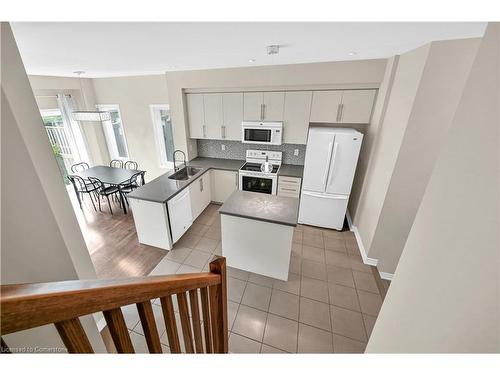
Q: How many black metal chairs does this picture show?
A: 6